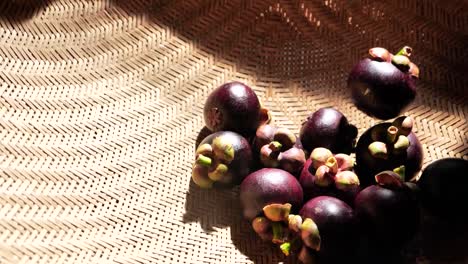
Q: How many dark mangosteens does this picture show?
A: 11